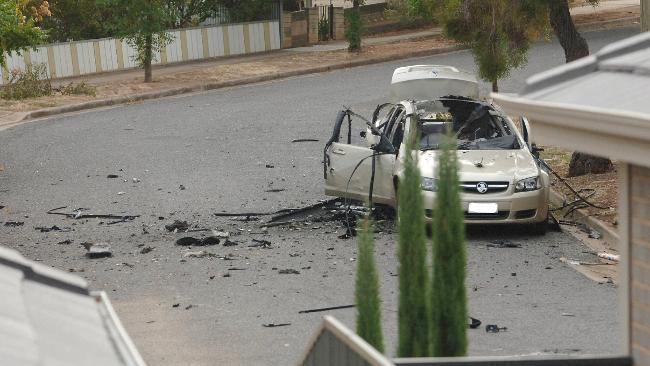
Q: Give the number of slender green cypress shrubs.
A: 3